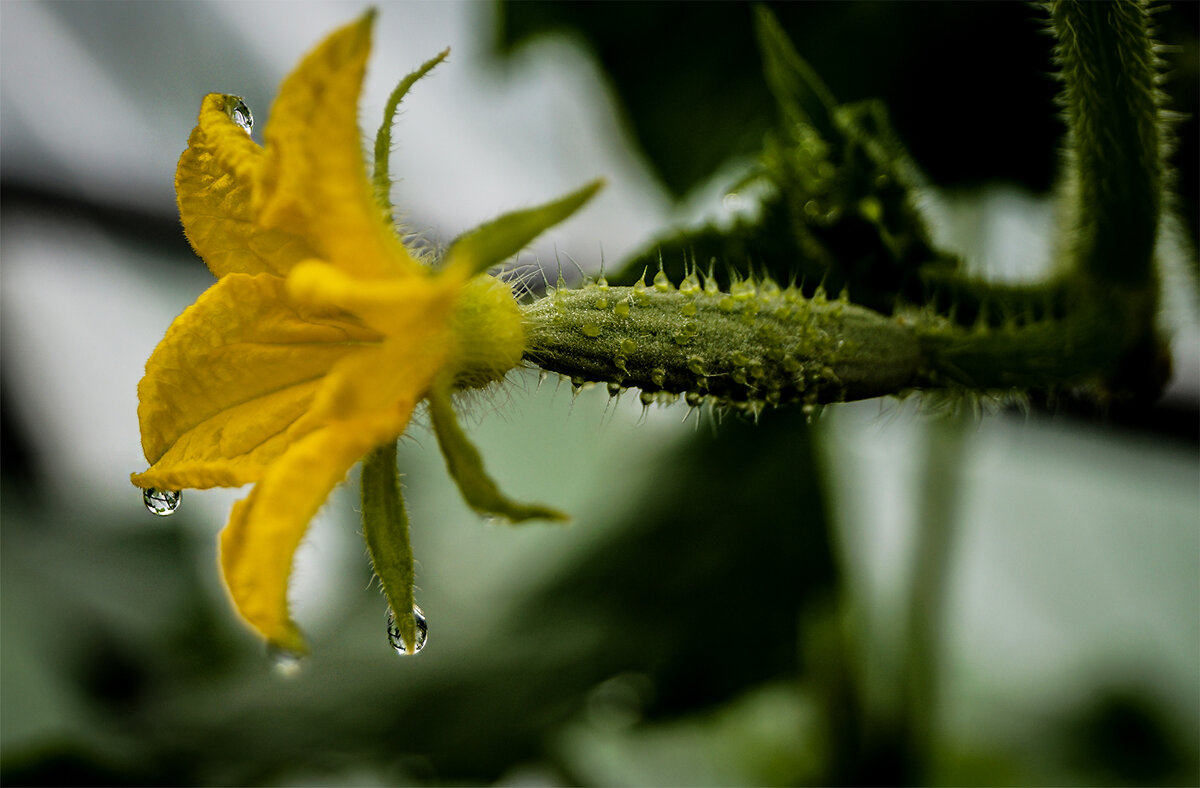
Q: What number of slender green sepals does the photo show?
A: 4